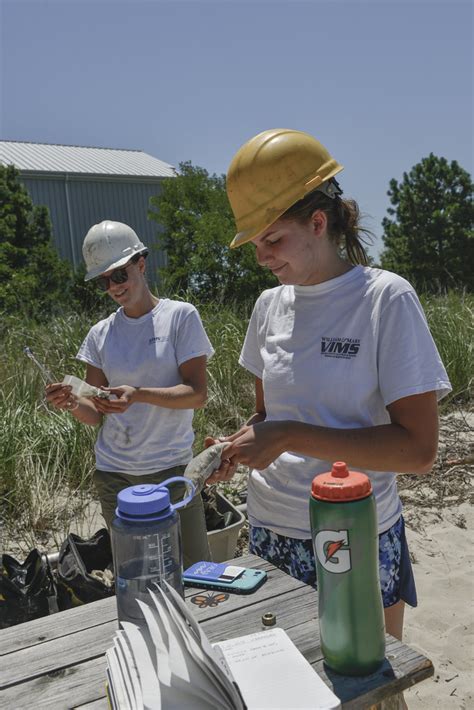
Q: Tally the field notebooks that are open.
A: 1